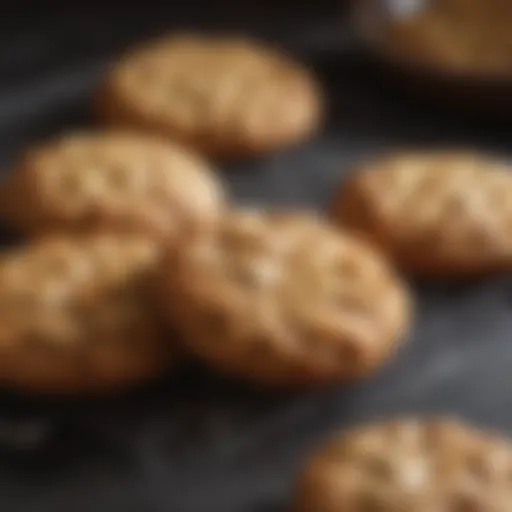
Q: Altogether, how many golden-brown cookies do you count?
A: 6